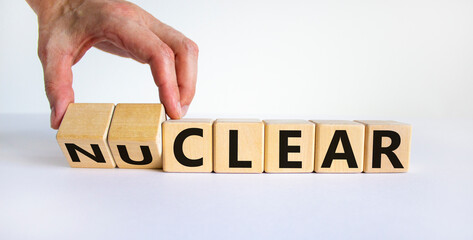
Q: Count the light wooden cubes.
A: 7